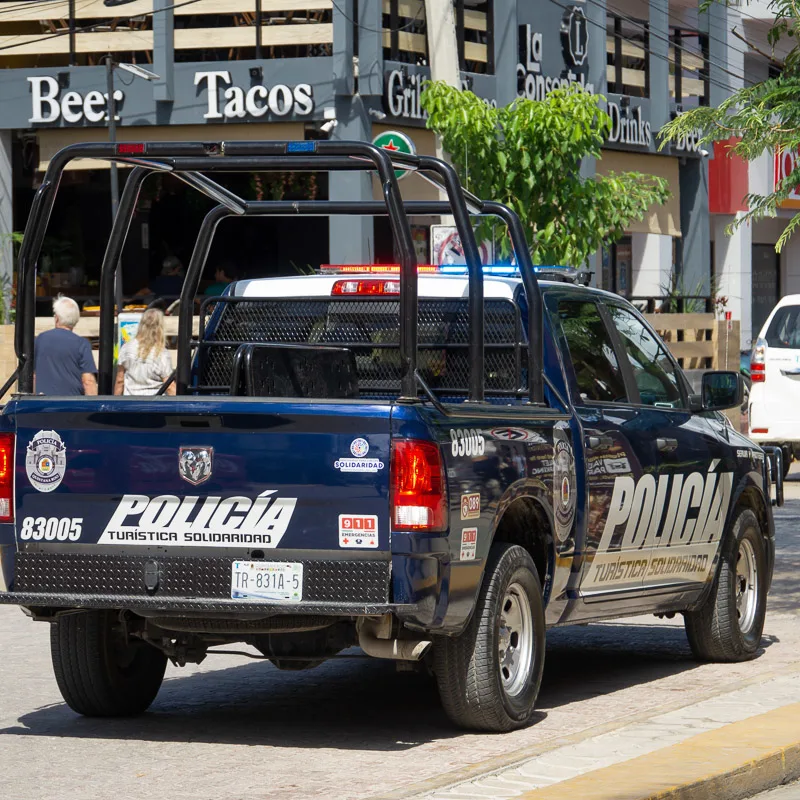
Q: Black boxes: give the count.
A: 1